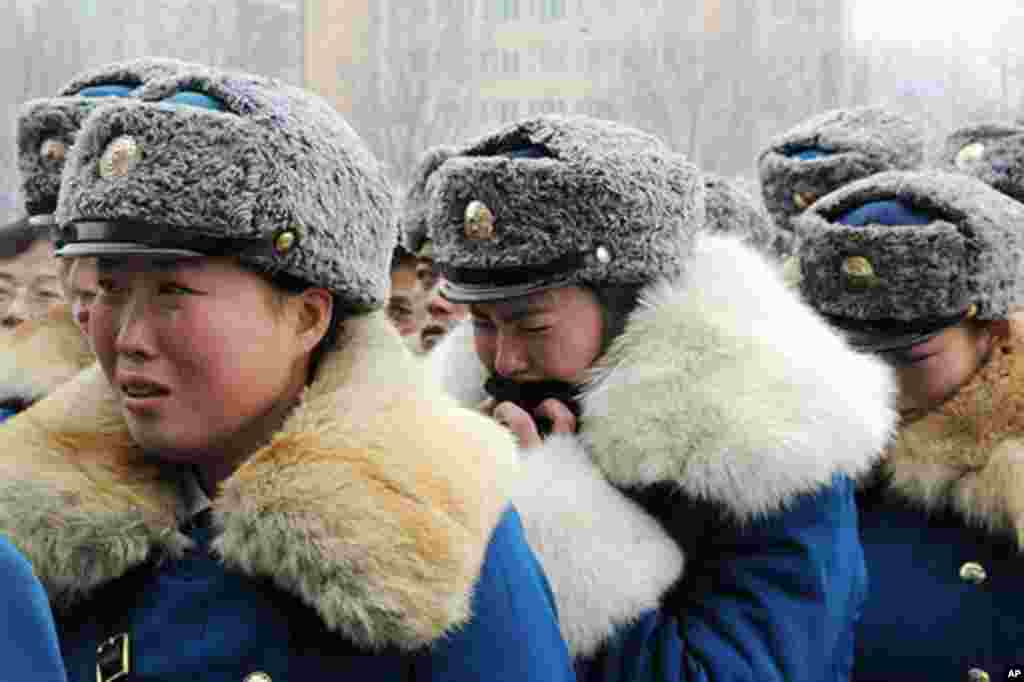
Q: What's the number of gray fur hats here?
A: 8